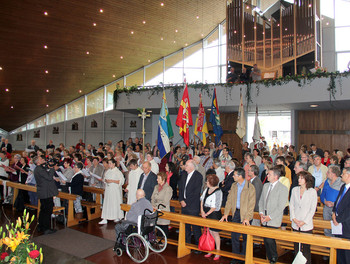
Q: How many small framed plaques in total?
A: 7